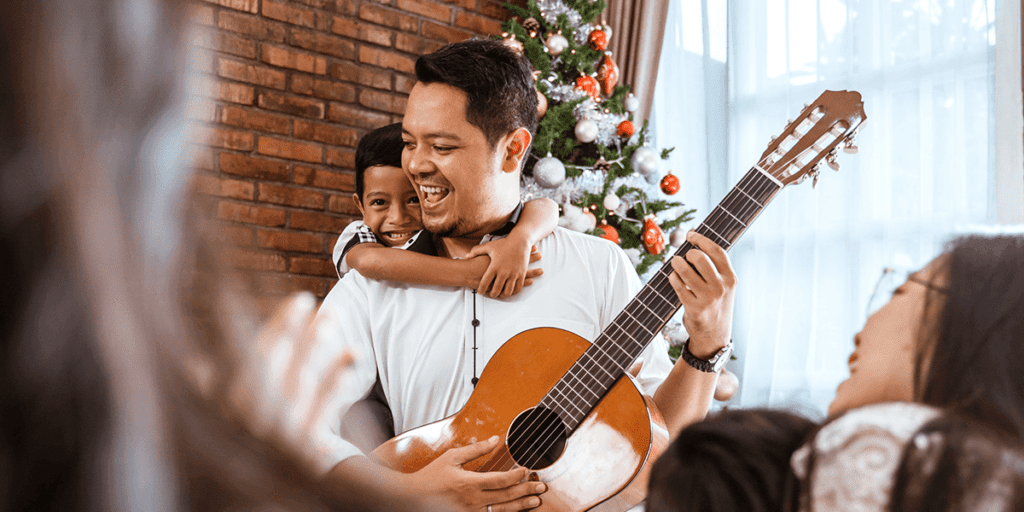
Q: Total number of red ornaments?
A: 7